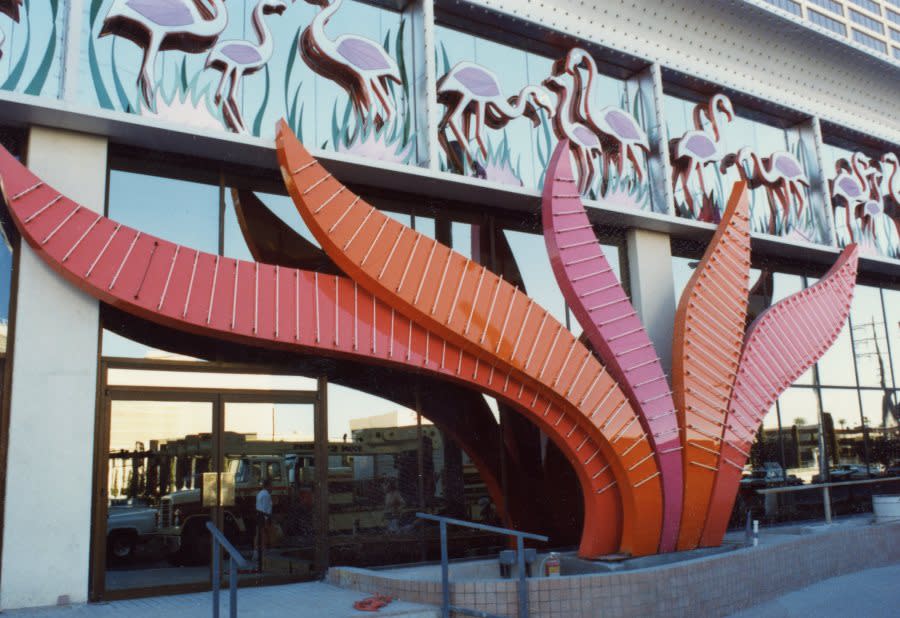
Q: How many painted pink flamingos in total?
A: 11